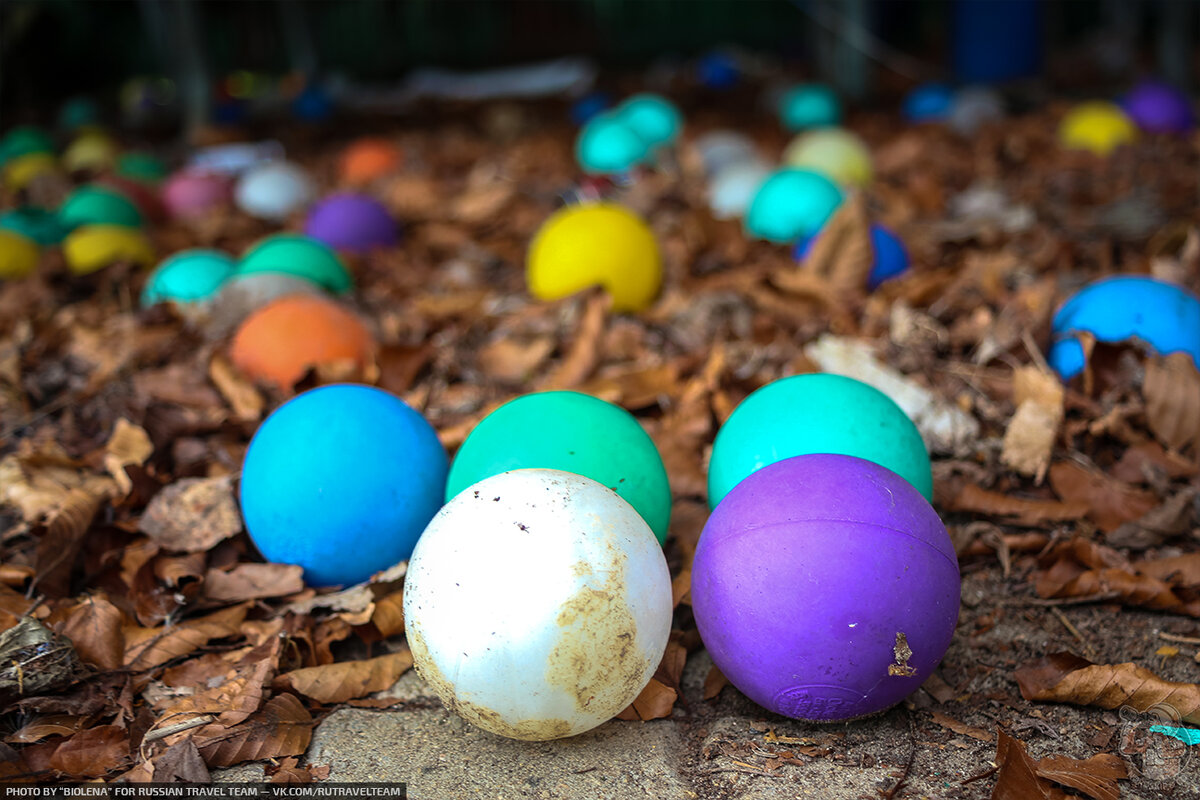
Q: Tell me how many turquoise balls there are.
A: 6